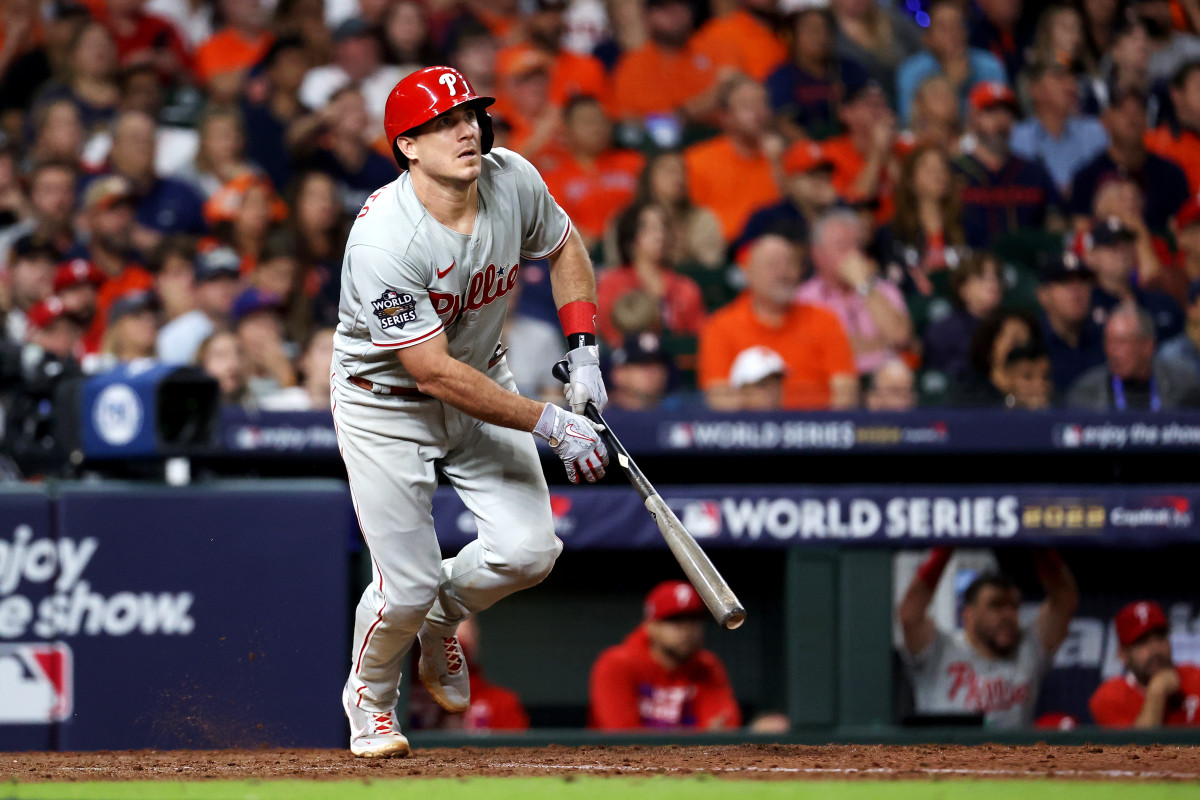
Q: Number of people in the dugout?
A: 4